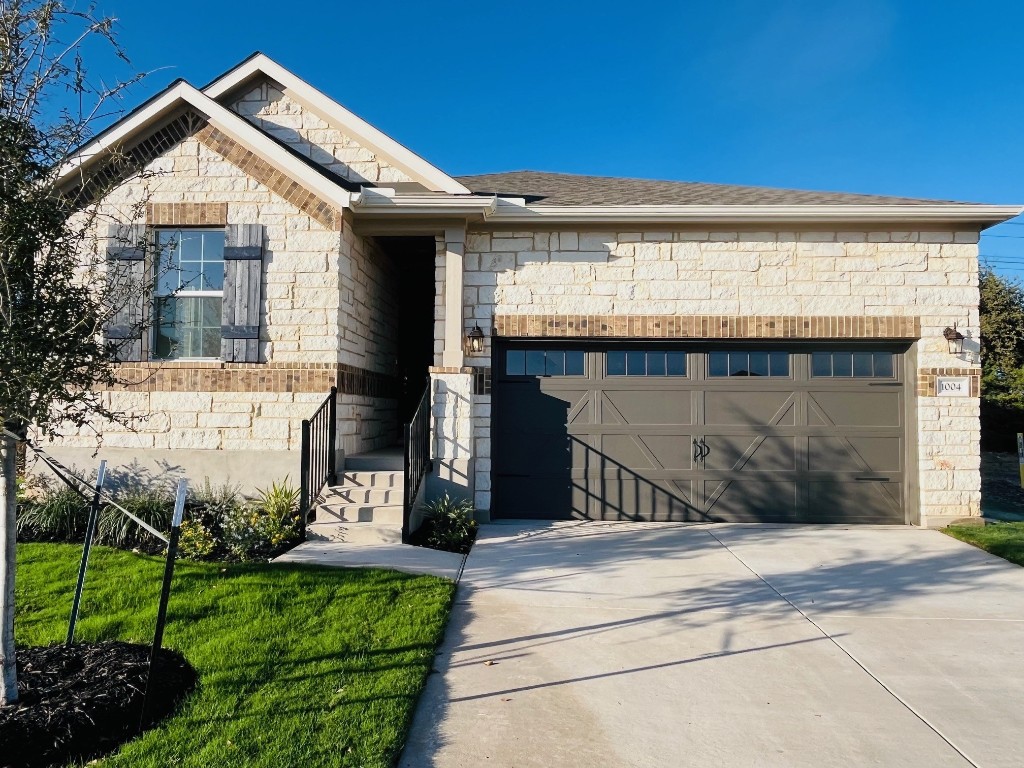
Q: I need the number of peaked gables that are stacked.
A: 2